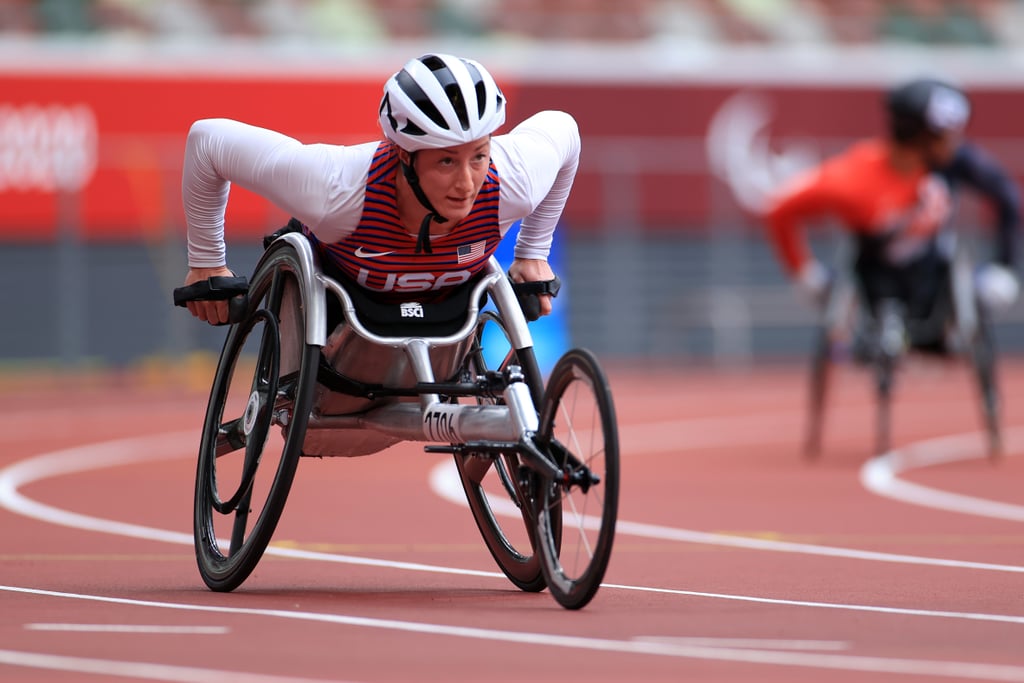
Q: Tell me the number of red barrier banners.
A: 2